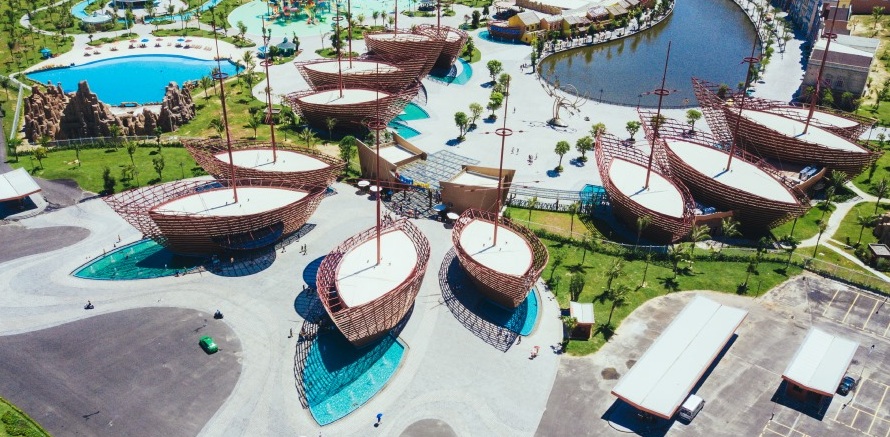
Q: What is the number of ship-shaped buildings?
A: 12